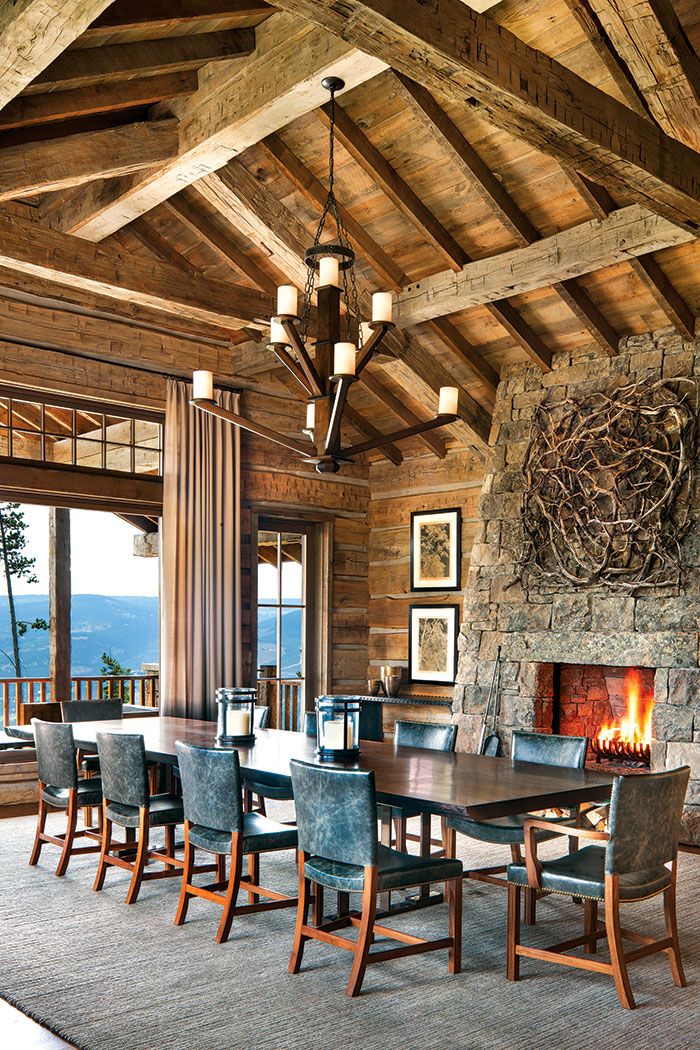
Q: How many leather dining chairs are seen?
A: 10